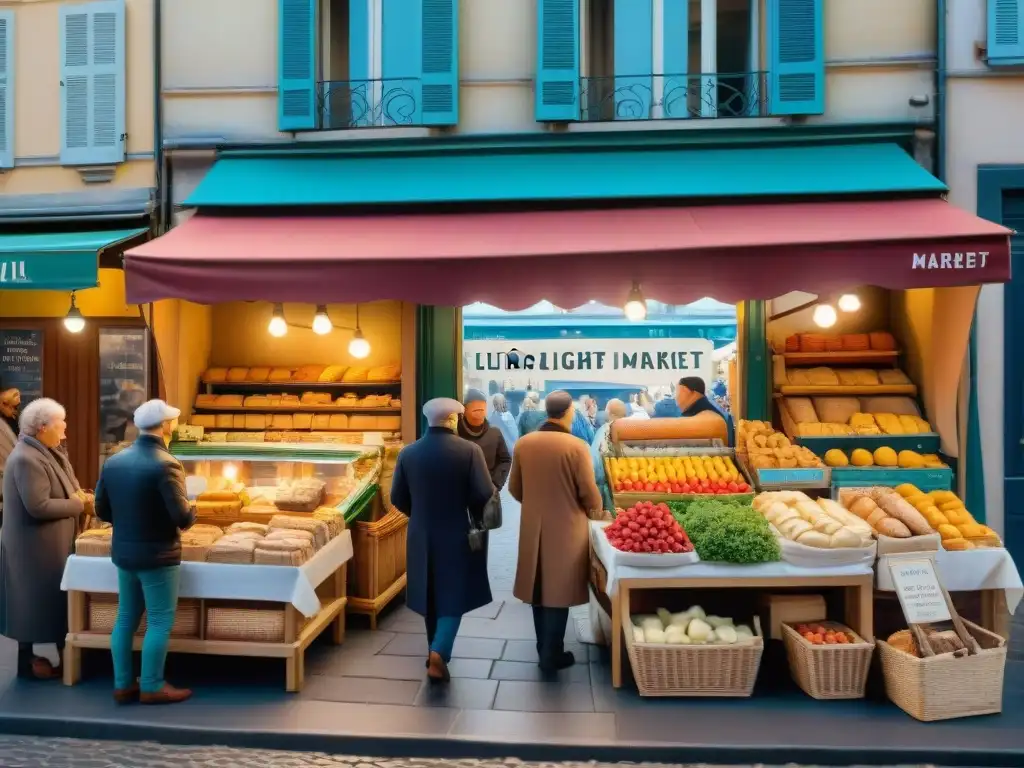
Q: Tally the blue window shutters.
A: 7